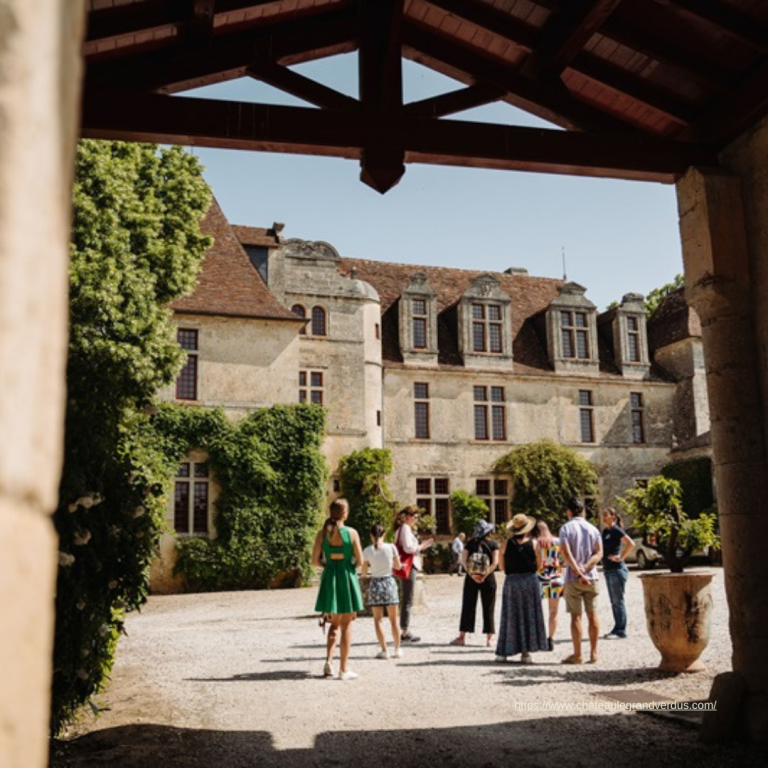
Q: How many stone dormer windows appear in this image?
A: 4